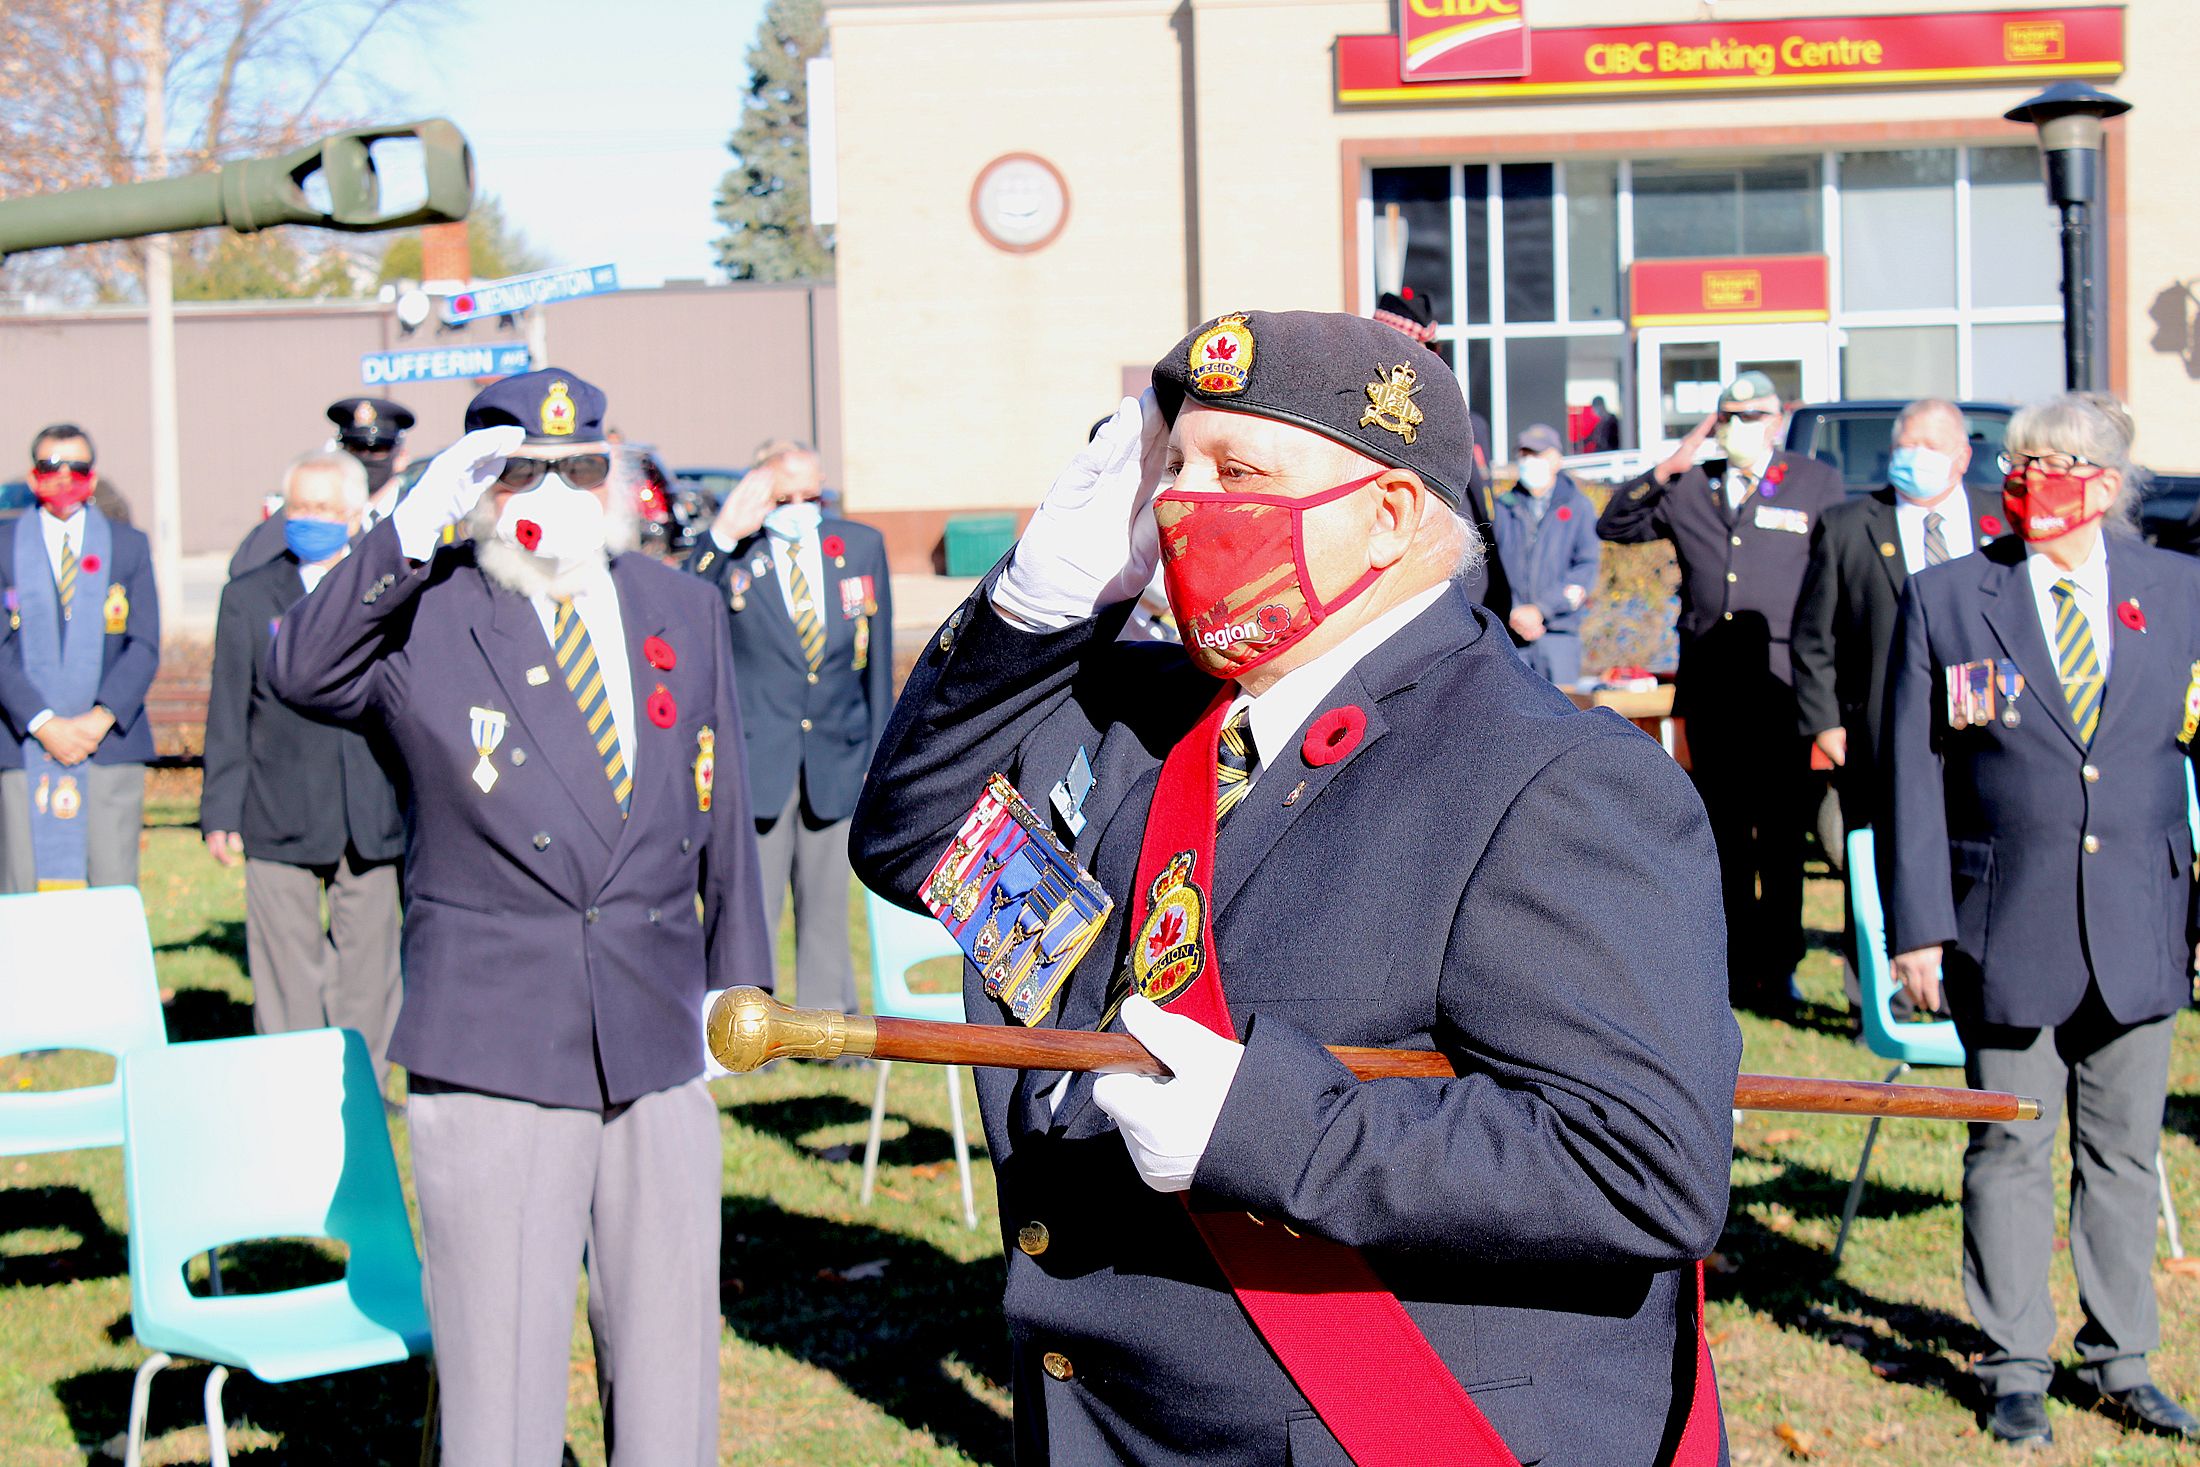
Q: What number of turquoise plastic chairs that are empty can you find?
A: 4